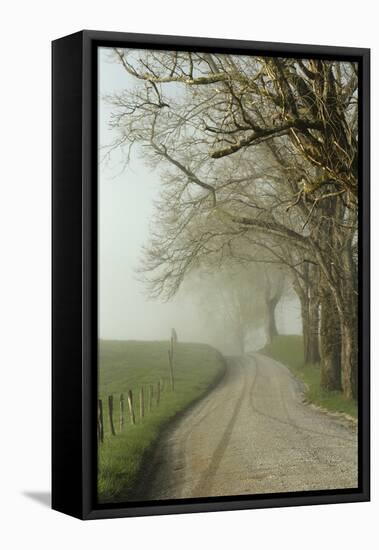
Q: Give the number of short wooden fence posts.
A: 7